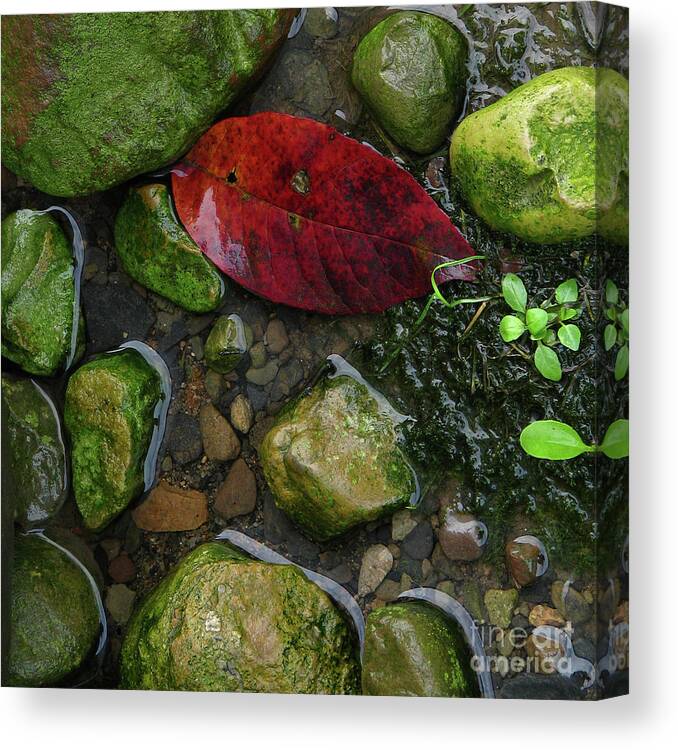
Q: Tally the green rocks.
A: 12